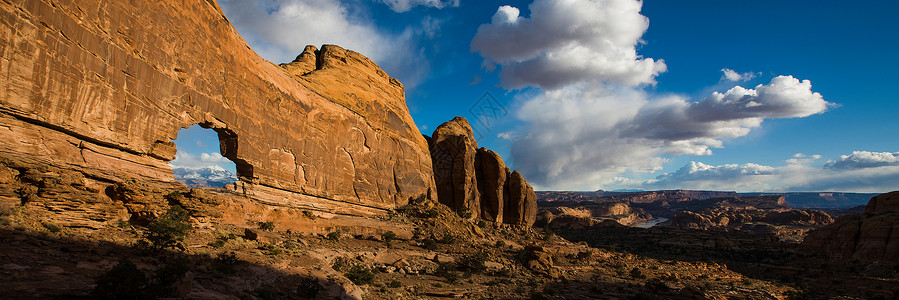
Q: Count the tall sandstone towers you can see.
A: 3